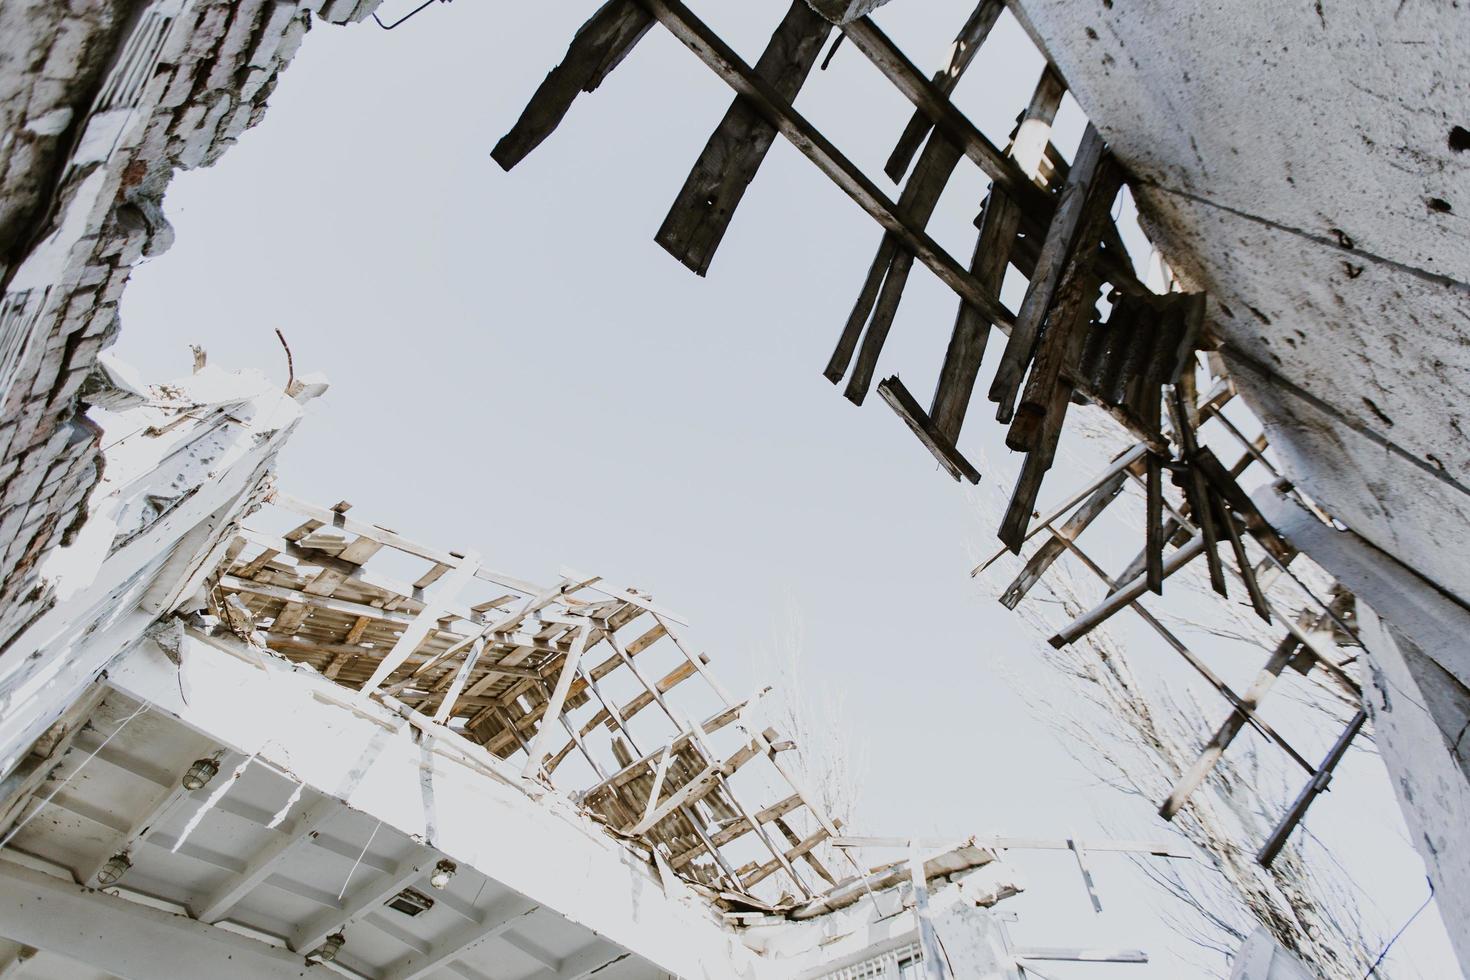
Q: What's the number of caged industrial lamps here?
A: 4